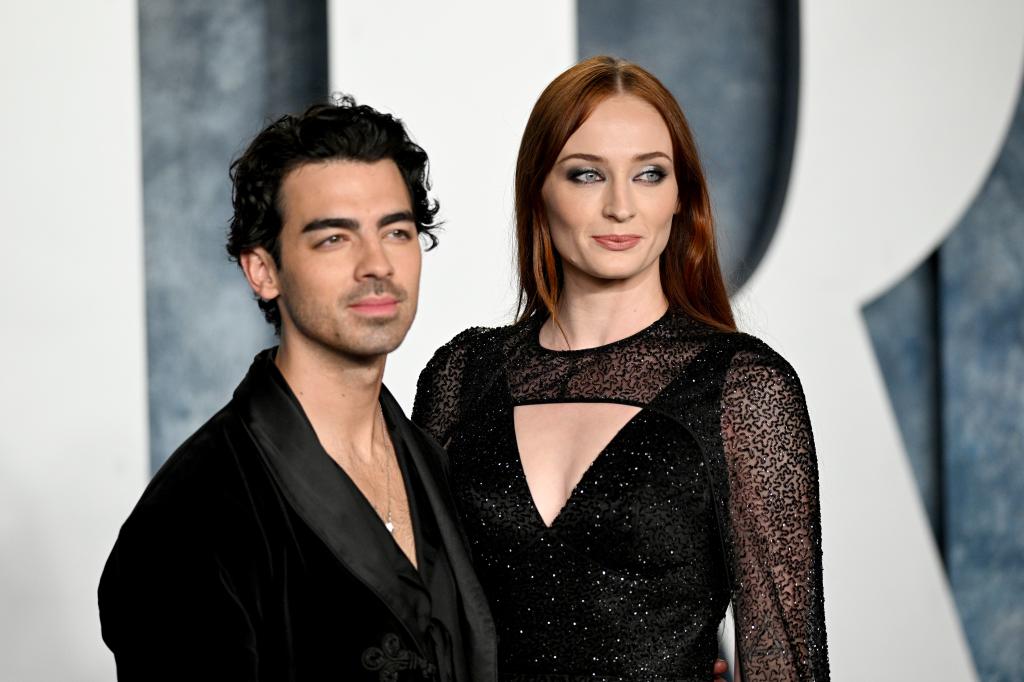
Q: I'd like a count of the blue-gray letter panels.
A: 3